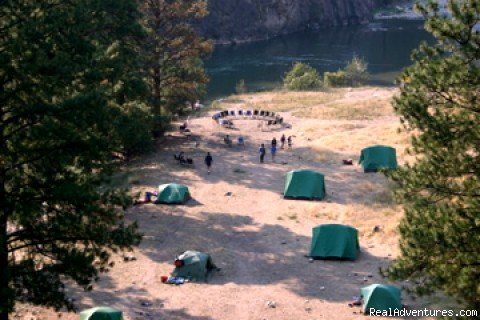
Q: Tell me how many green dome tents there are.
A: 7